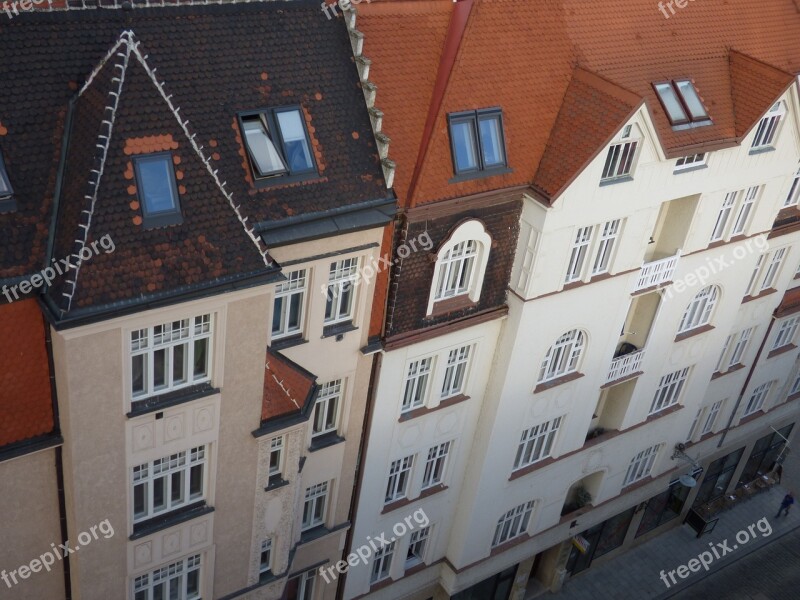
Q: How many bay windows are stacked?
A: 3